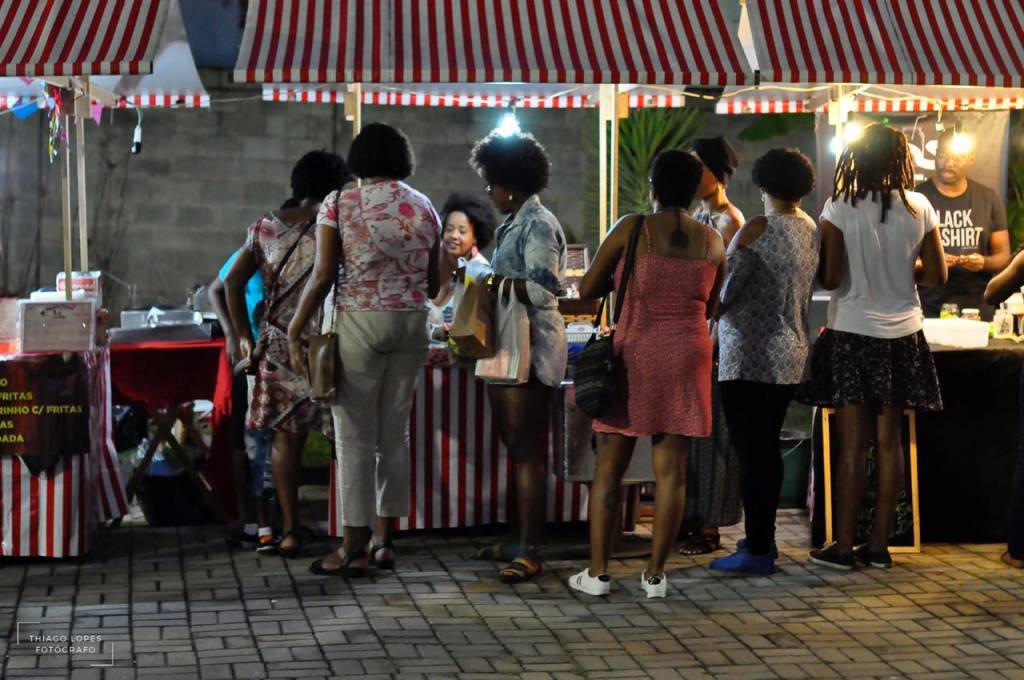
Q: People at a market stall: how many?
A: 11